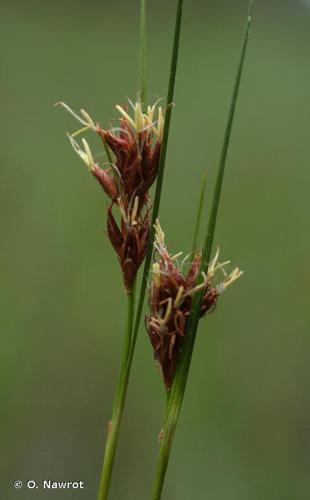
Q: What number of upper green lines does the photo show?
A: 4